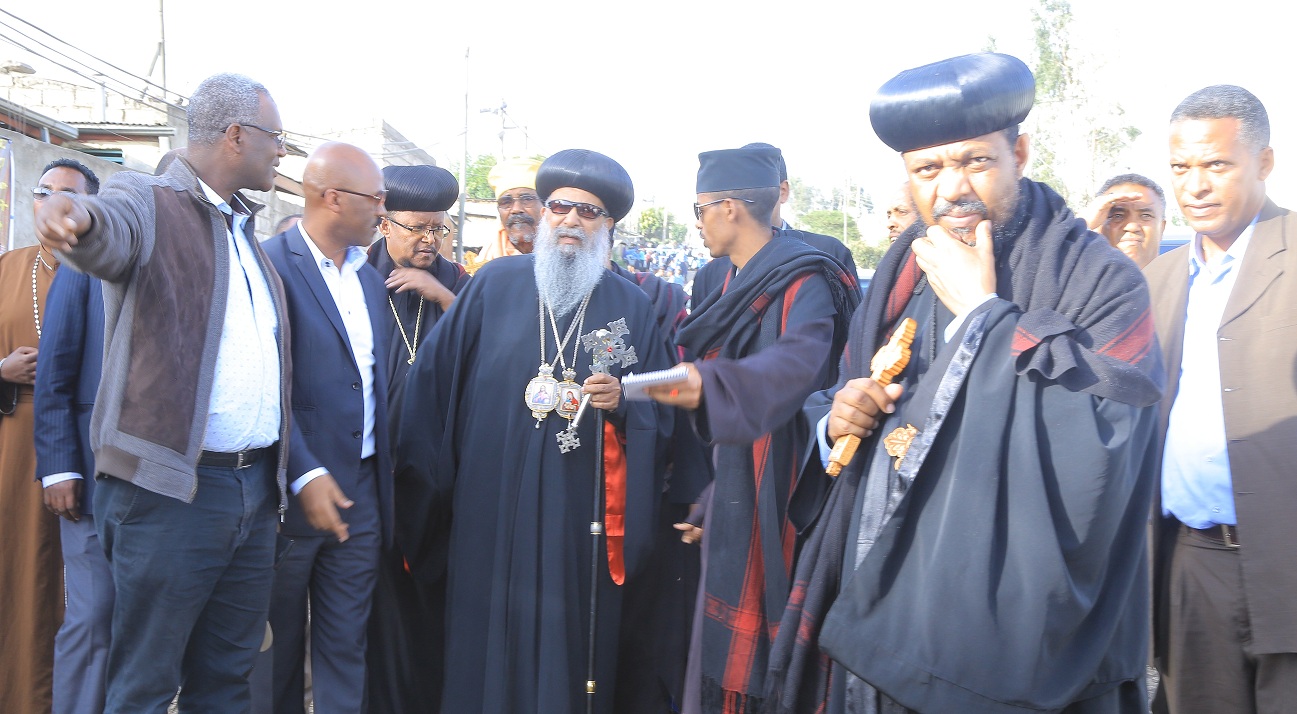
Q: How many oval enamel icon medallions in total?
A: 2